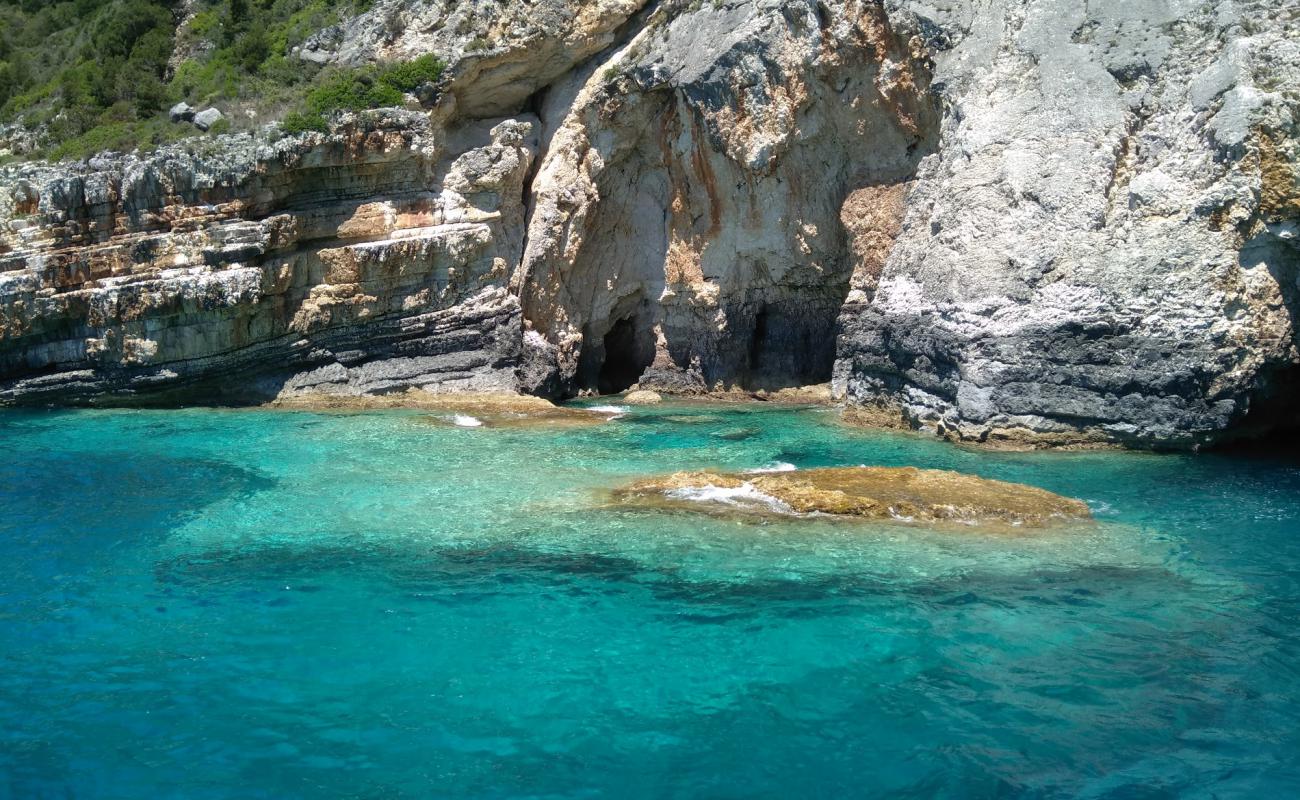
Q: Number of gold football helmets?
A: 0